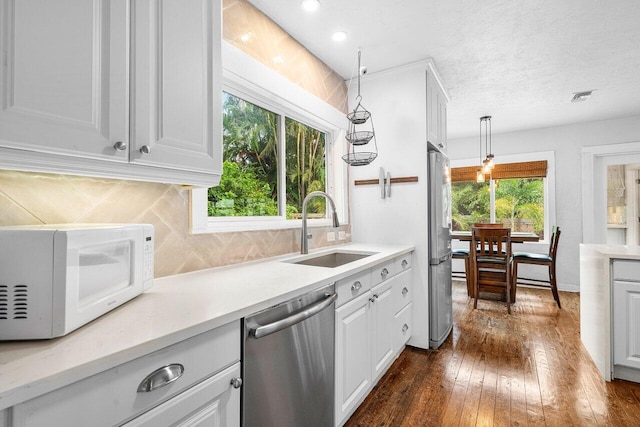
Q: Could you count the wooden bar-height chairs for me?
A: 4